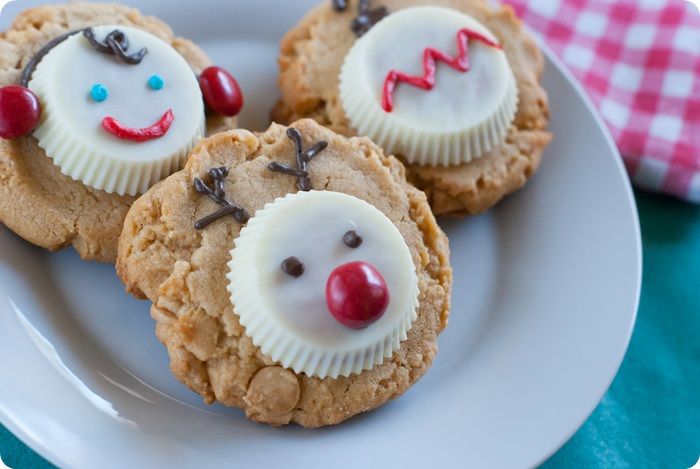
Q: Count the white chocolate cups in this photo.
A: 3